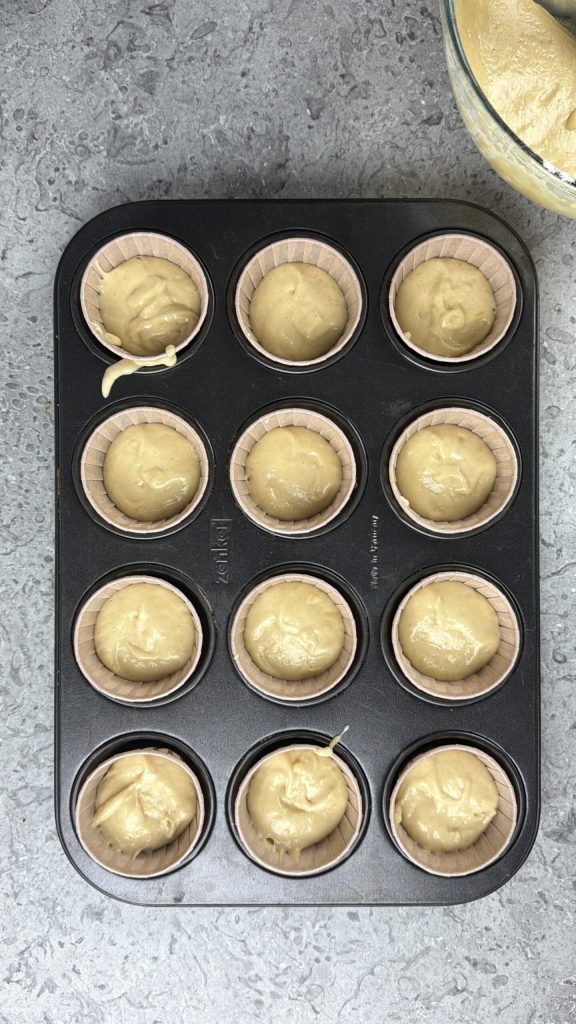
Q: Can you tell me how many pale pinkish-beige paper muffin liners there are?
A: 12